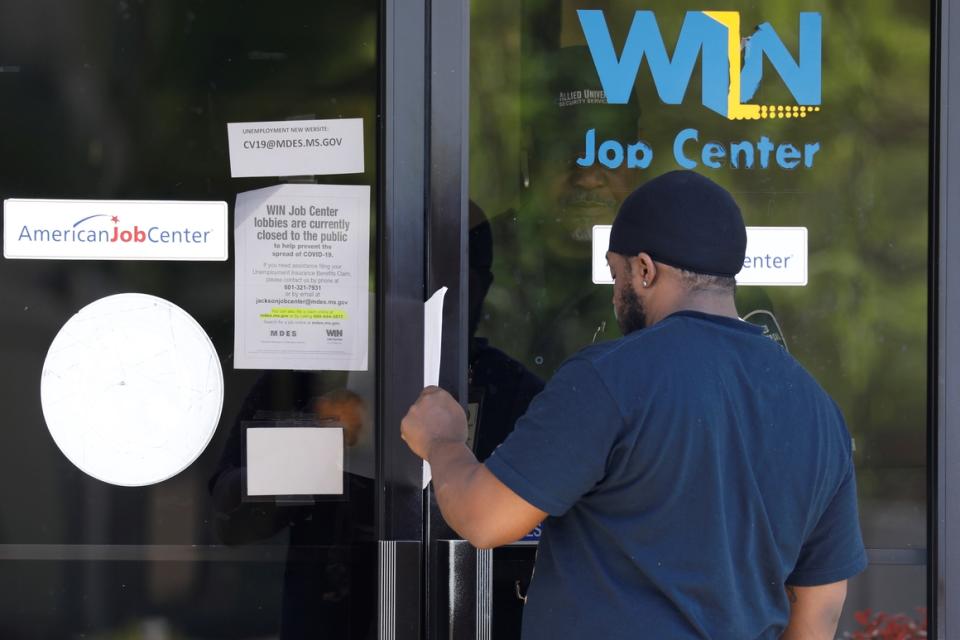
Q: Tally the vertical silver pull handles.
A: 2